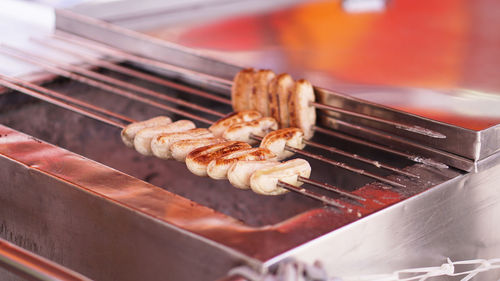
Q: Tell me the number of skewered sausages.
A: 15